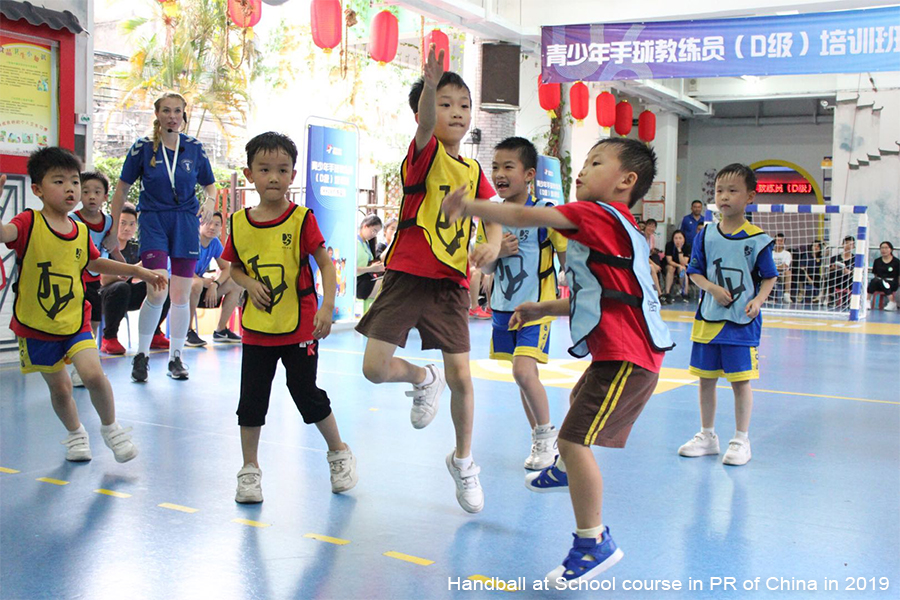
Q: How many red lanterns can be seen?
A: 9